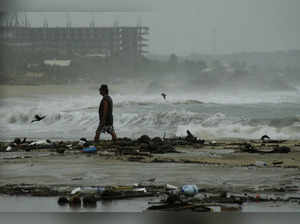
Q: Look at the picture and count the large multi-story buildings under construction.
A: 1